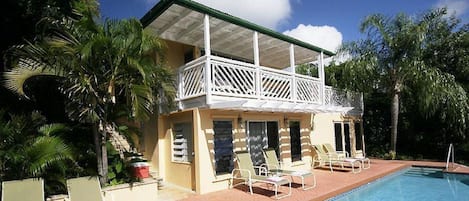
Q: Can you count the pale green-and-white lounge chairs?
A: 6